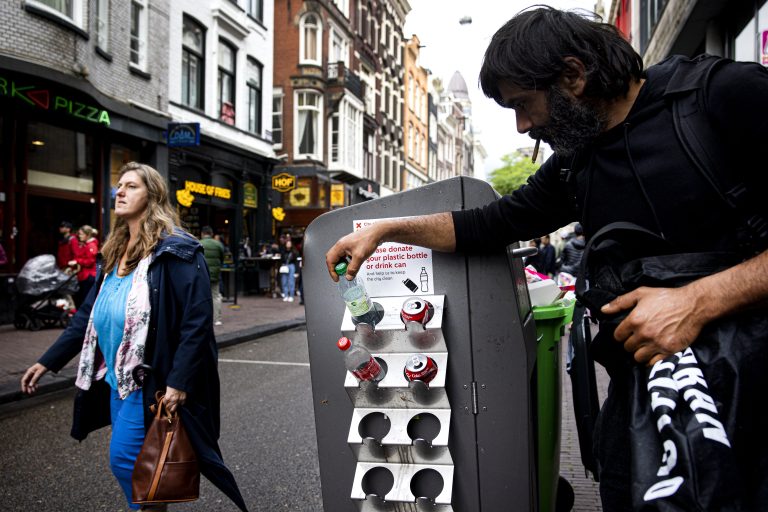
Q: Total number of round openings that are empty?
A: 4